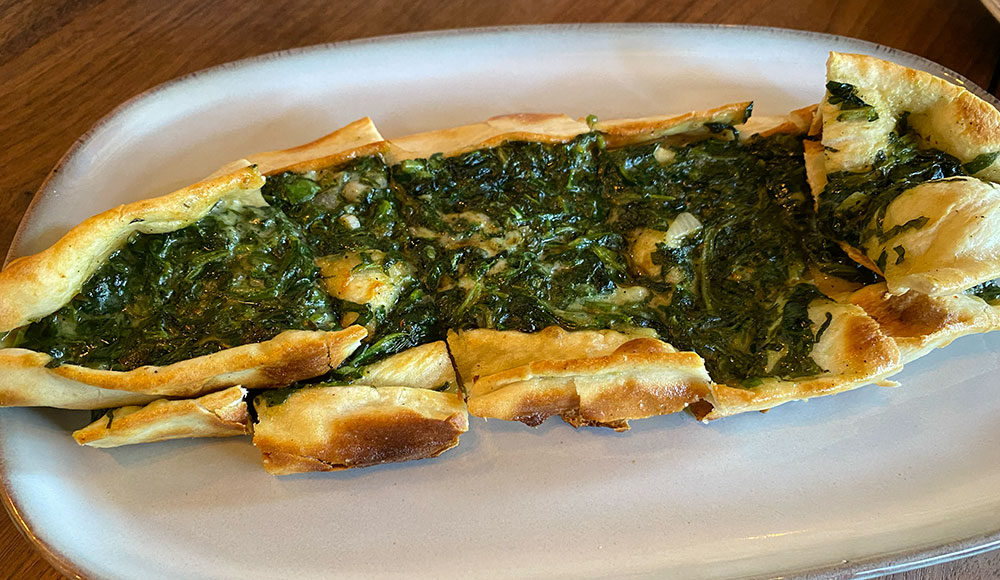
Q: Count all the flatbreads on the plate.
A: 1